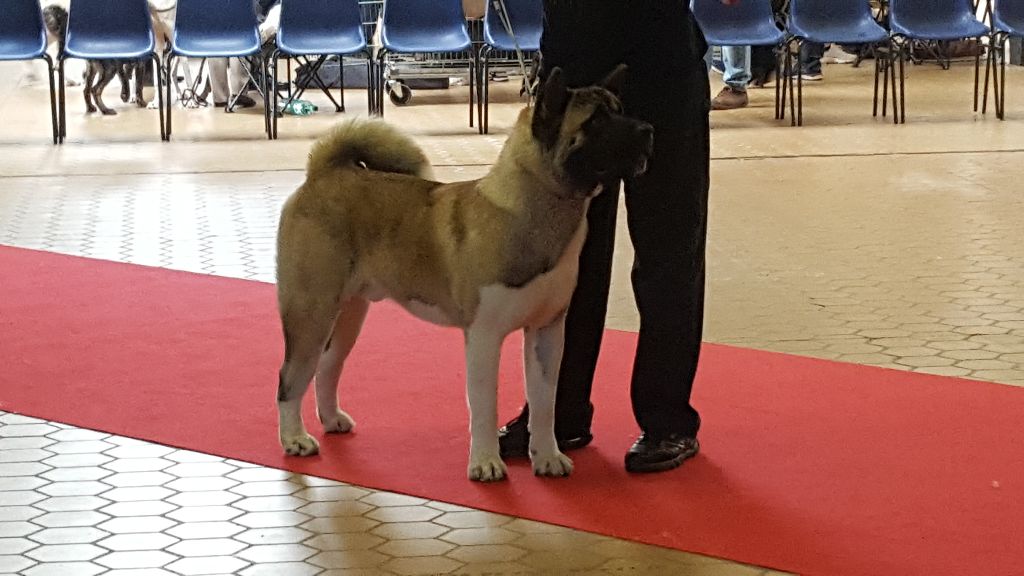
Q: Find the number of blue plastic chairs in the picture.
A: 10